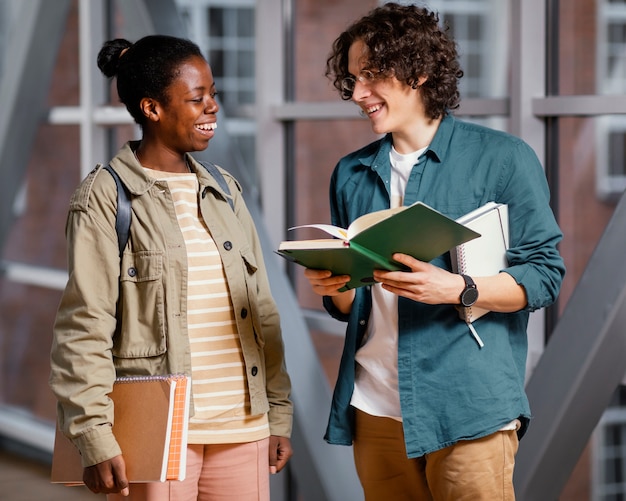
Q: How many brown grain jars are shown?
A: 0